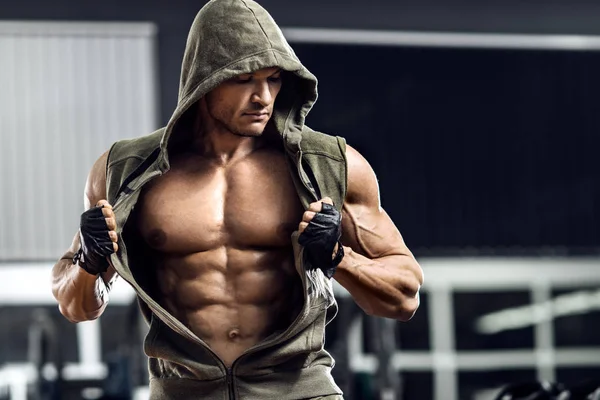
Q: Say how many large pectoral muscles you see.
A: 2